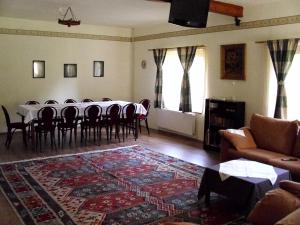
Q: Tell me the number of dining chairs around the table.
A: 12